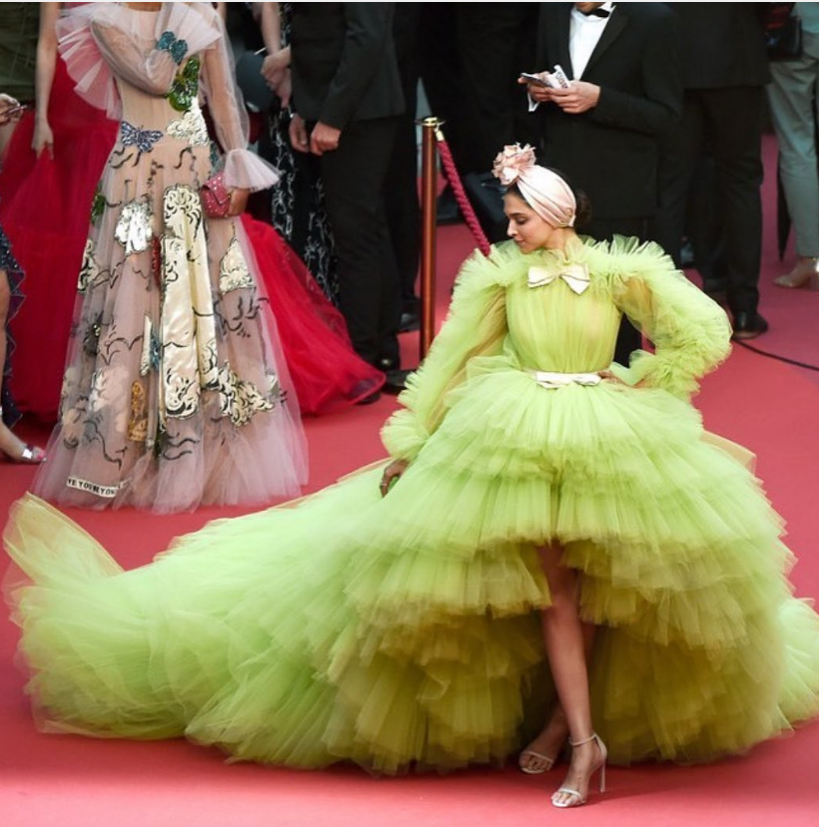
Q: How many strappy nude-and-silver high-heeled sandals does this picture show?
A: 2